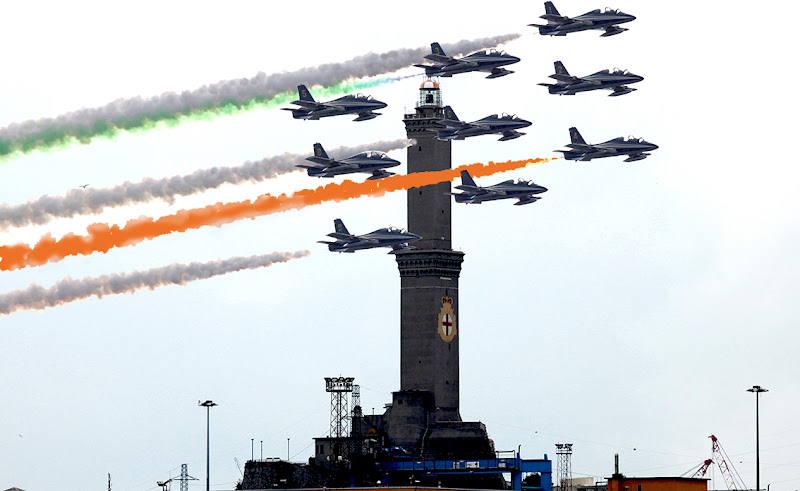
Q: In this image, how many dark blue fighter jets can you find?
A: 9